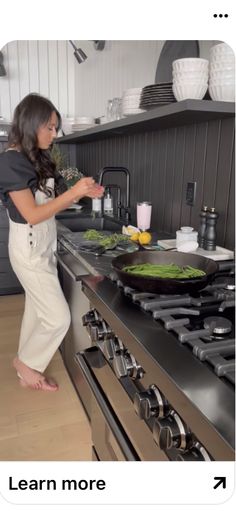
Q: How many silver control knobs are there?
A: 7